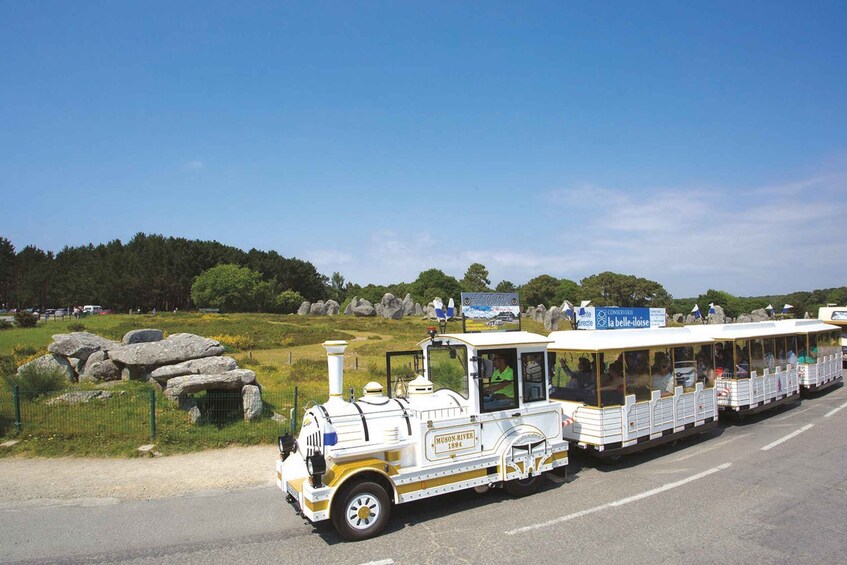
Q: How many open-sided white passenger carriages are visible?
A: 3